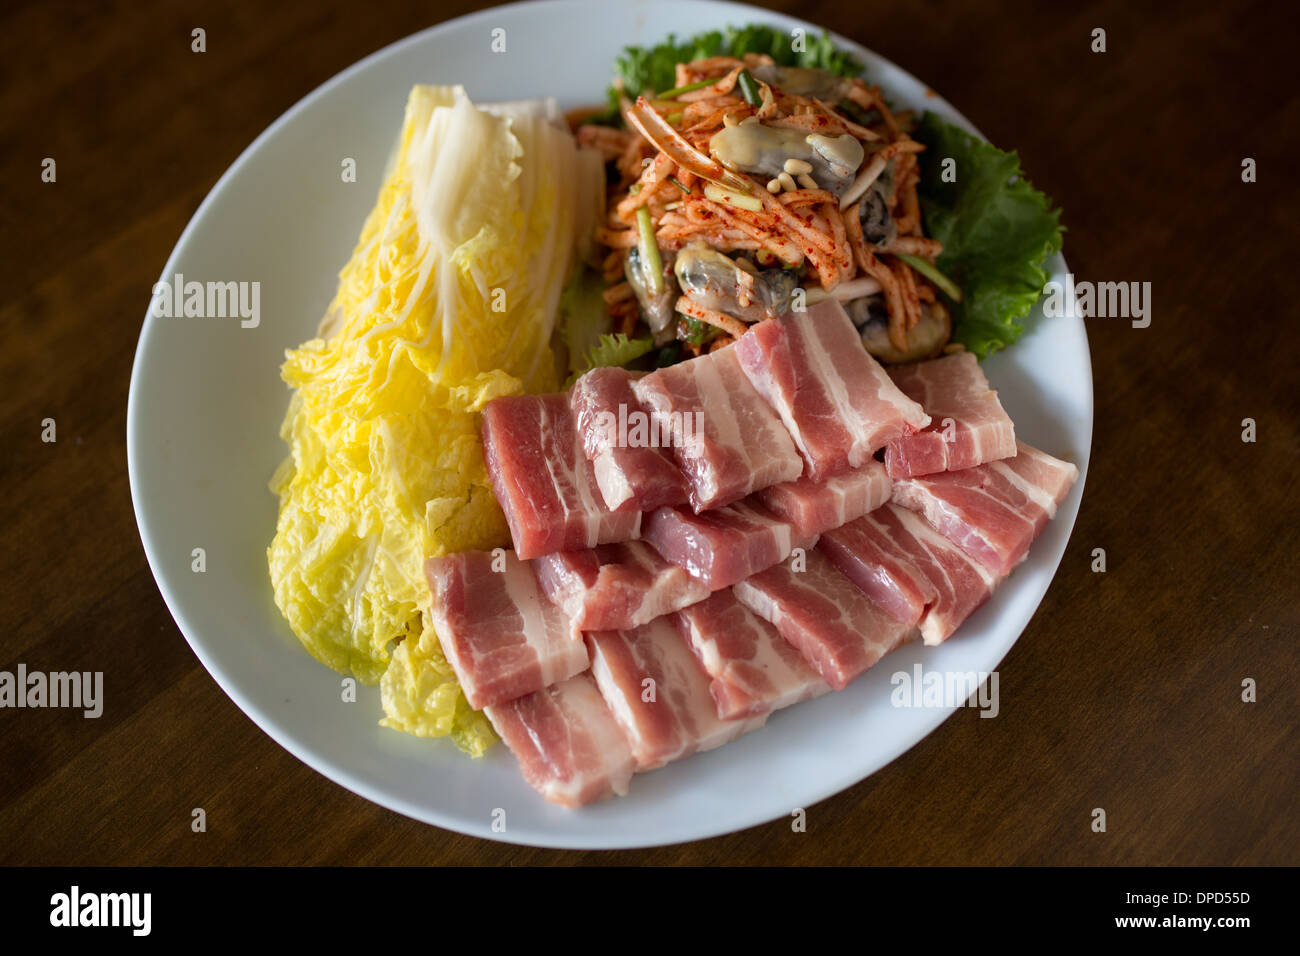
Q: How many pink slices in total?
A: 15